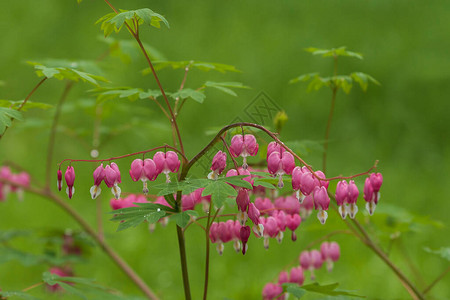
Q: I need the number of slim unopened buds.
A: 2